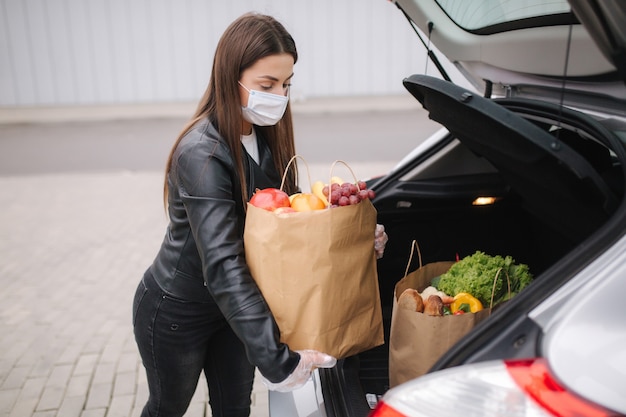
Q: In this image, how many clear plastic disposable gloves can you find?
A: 2